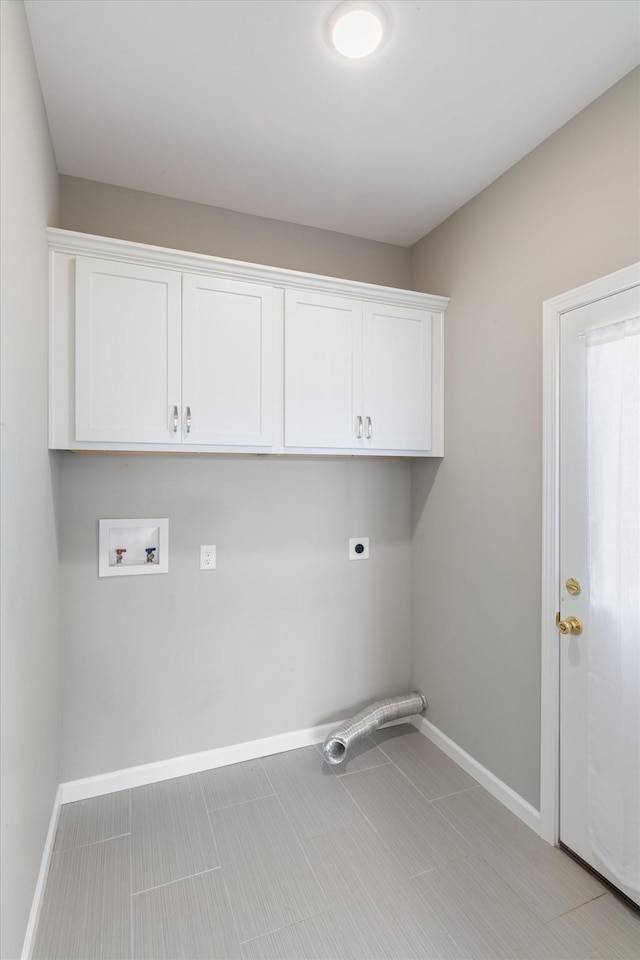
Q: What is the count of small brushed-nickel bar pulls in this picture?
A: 4